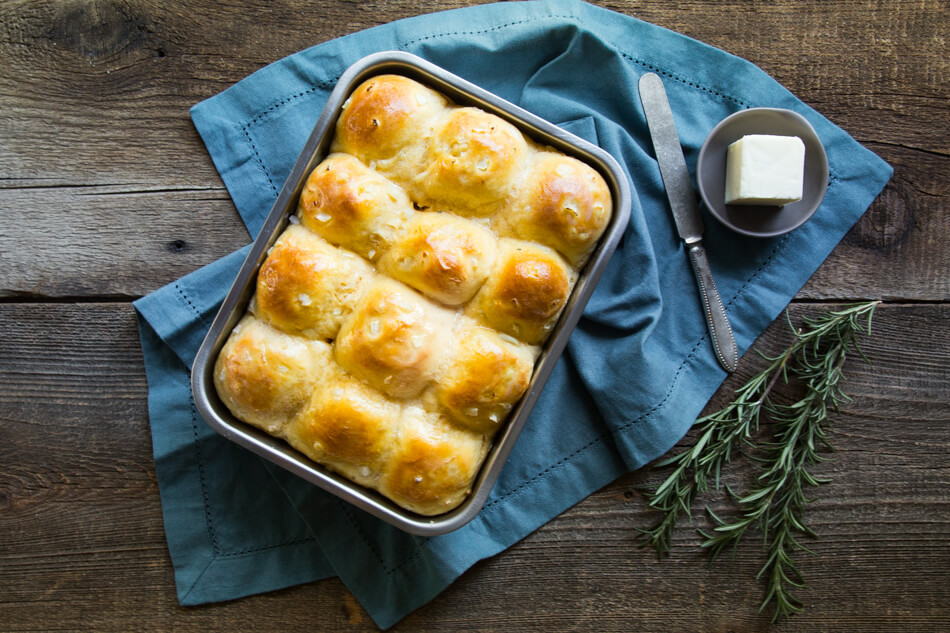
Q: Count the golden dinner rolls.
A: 12